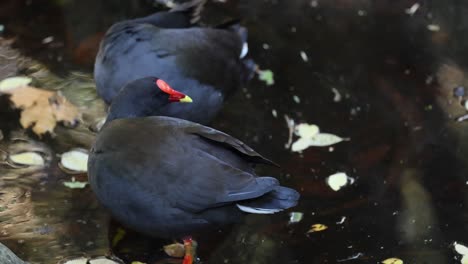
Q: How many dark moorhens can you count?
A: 2